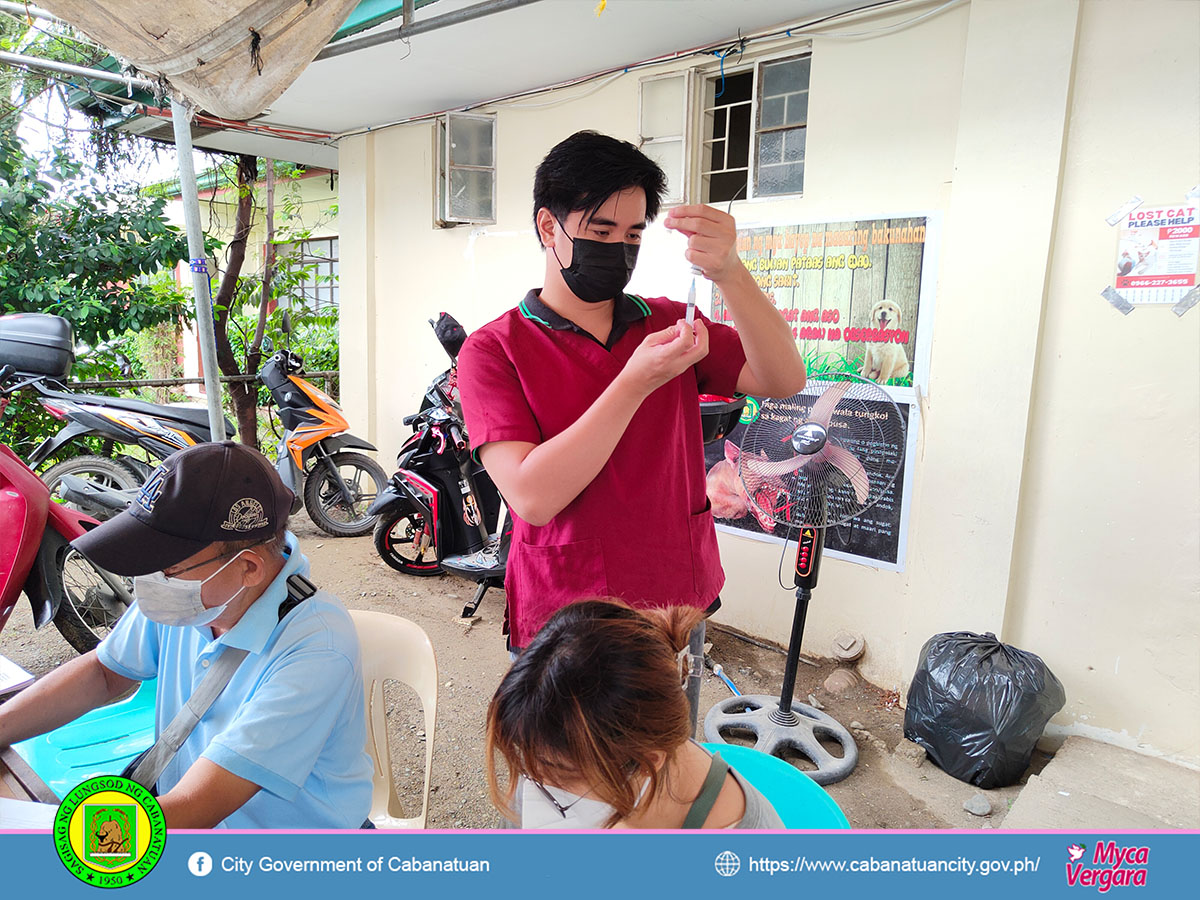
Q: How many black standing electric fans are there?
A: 1